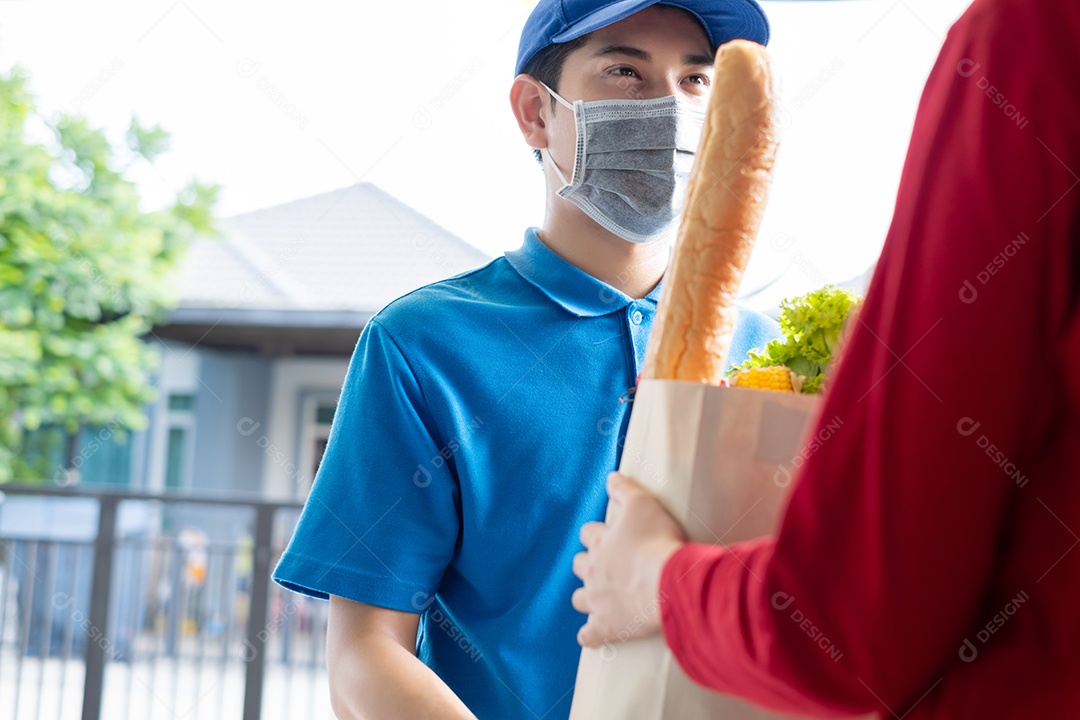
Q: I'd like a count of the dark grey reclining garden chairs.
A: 0